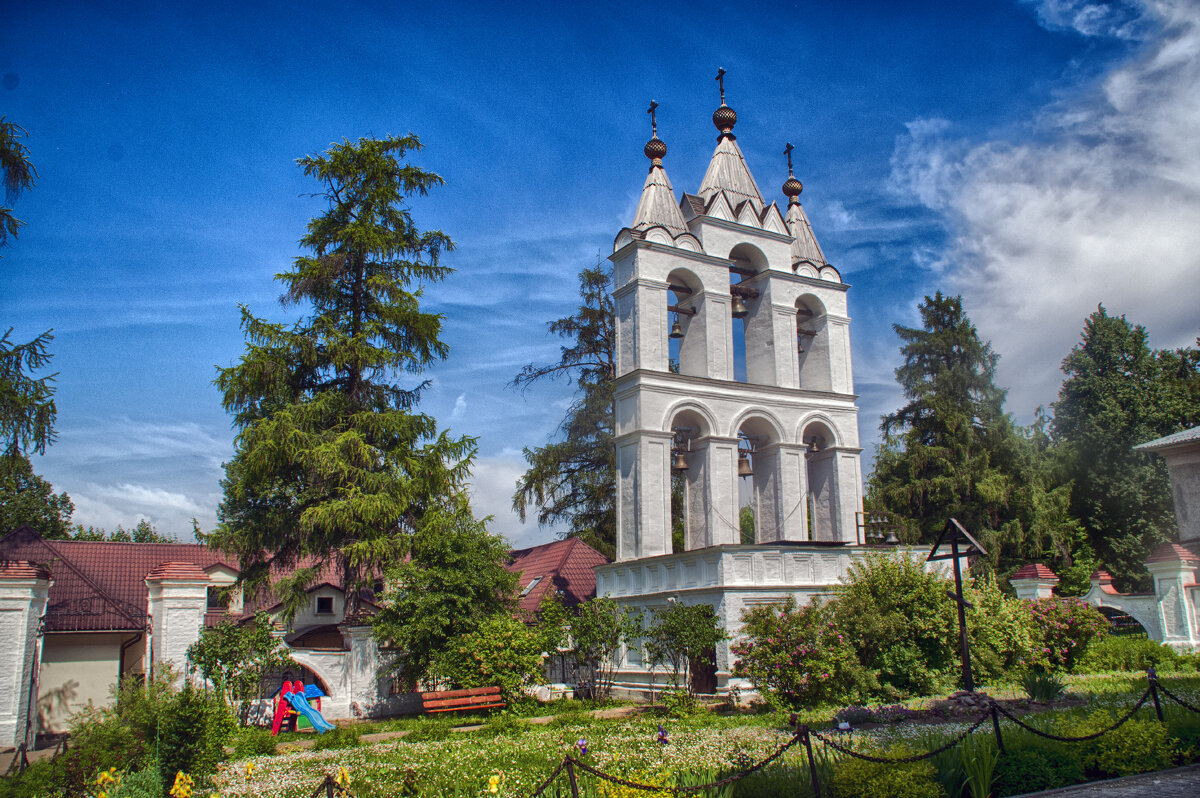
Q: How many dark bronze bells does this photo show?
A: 6